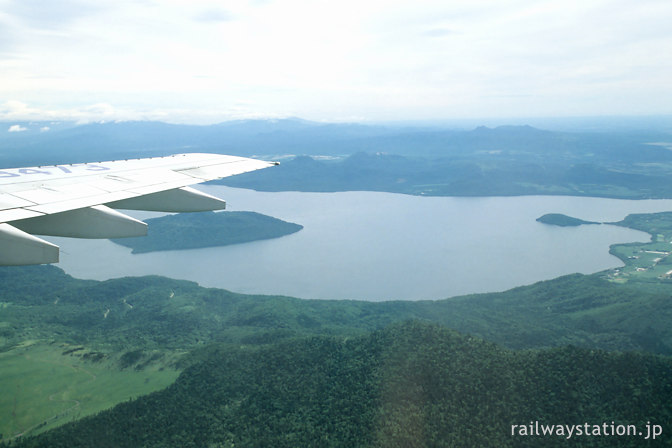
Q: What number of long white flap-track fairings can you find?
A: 3